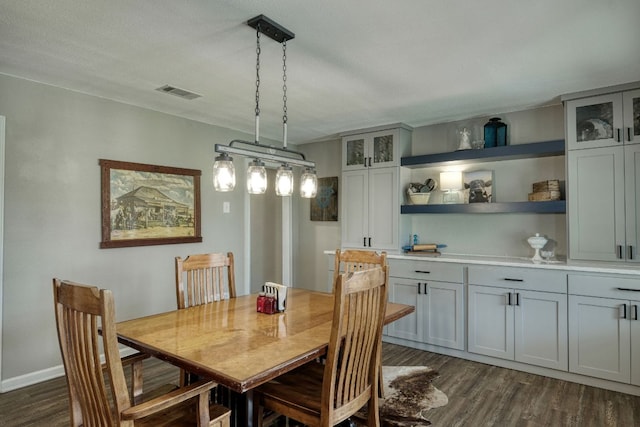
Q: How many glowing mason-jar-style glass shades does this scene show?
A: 4